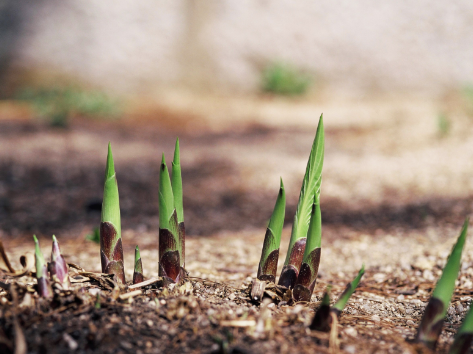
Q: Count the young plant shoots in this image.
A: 13